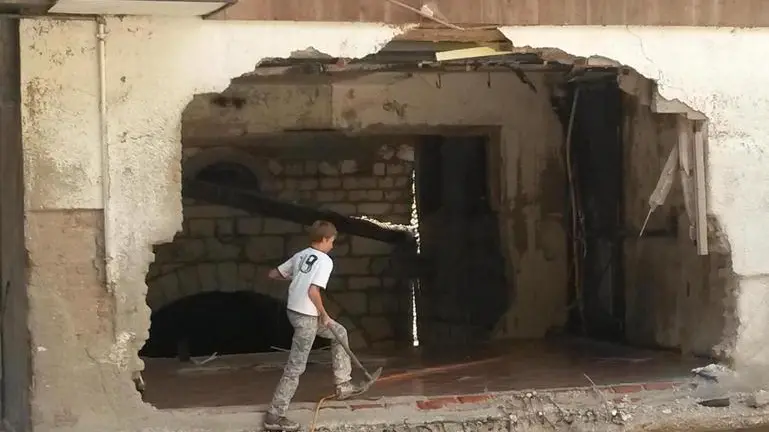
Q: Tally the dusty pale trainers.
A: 2